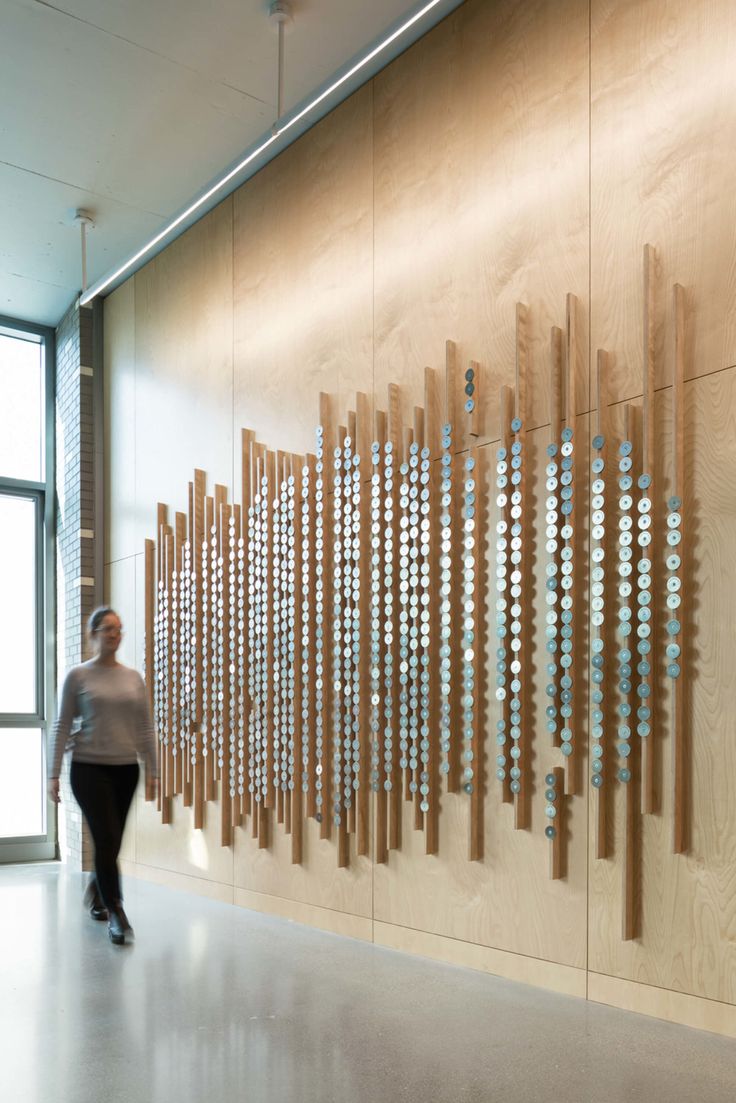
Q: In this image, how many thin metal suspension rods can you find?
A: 2